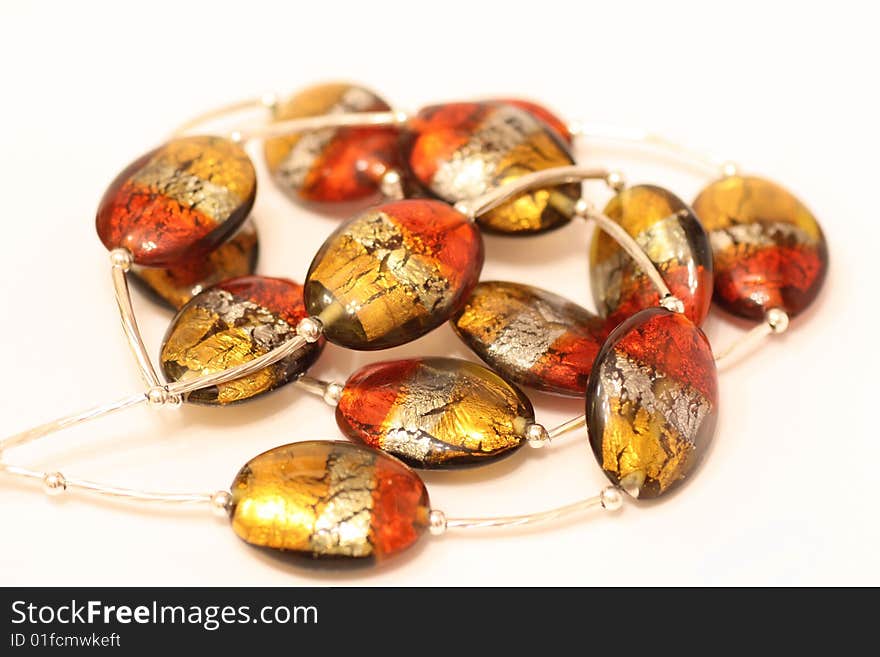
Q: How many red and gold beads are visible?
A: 12